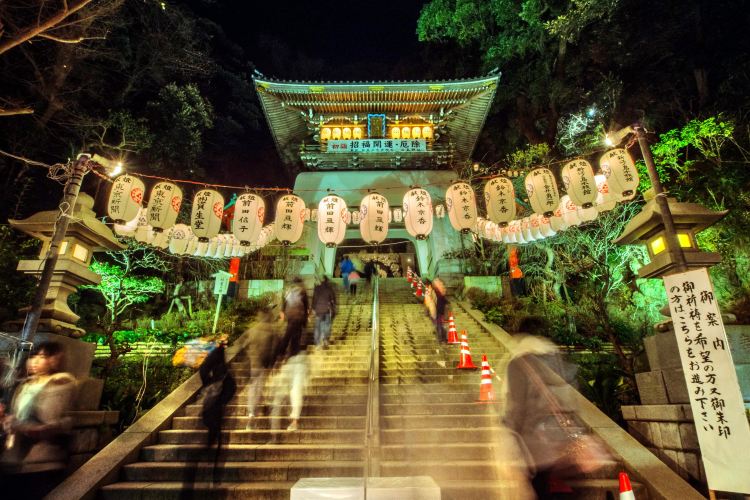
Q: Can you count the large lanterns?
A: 13